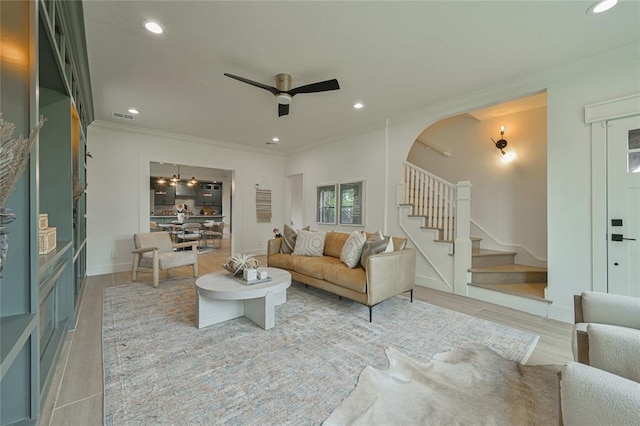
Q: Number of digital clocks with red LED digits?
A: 0